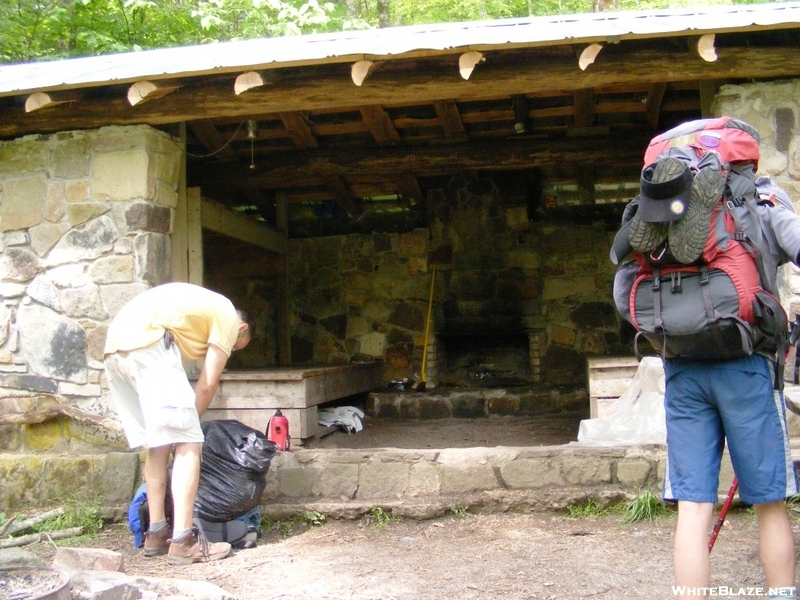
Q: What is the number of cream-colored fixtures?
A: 7